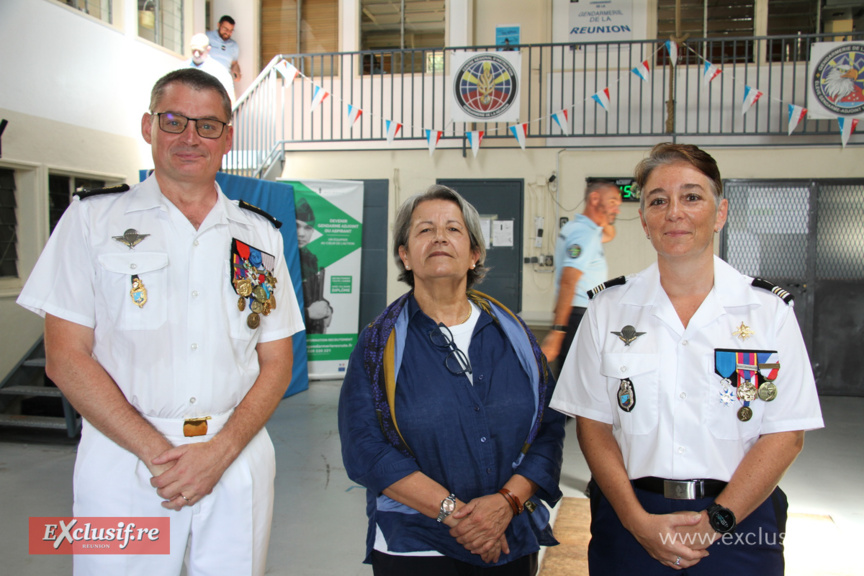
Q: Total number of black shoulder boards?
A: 4